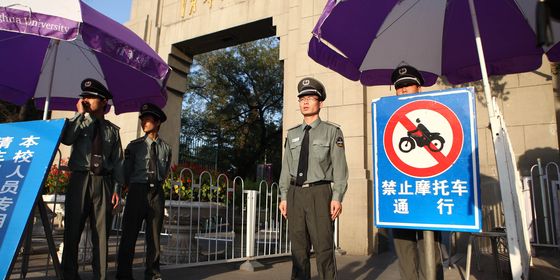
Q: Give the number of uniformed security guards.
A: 4